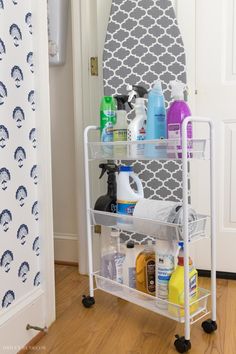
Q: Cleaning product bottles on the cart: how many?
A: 12